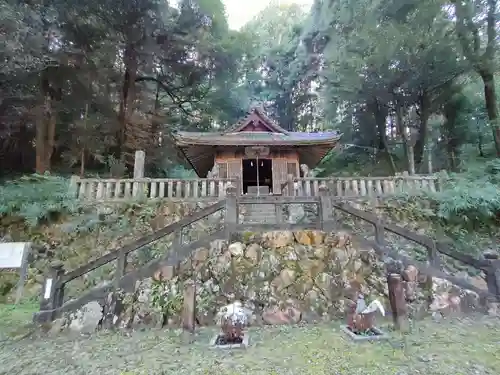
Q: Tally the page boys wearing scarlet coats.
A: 0